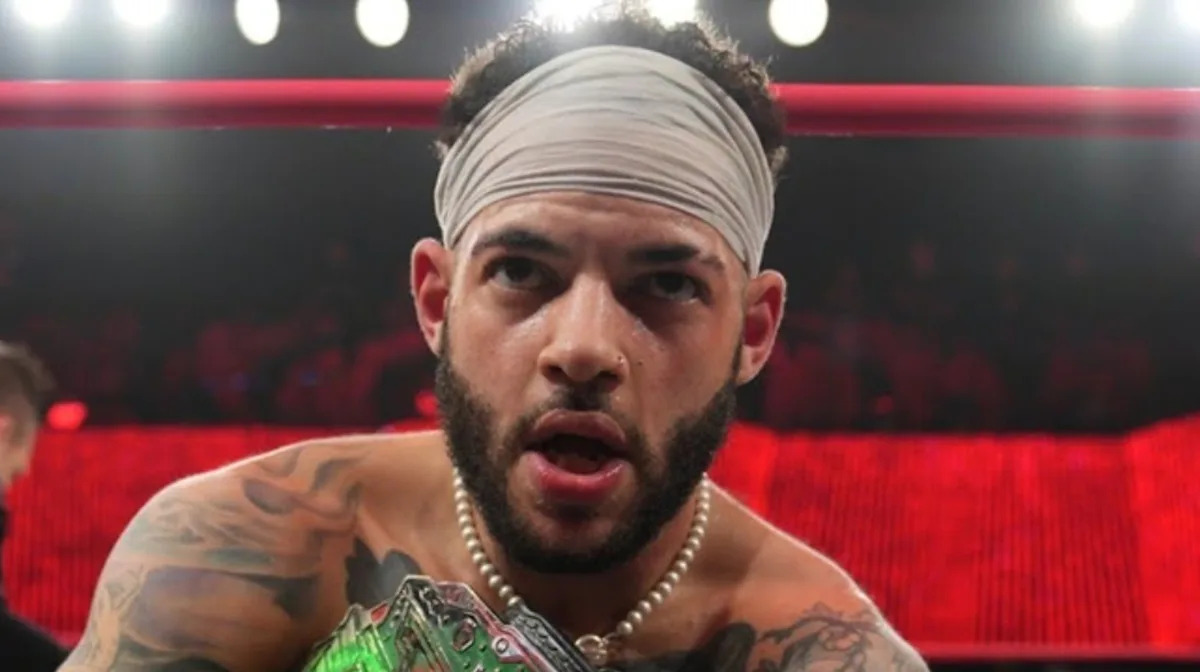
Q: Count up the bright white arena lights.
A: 9